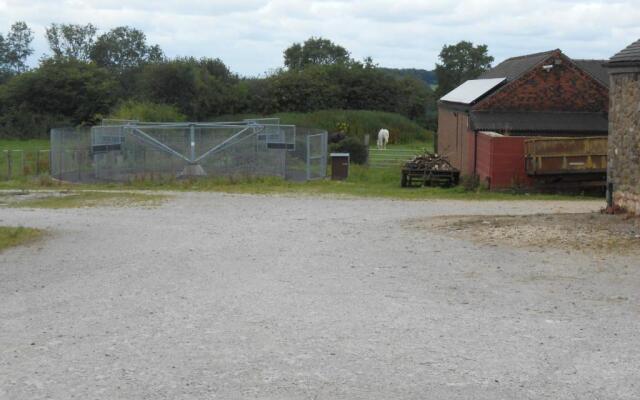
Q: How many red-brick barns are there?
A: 1